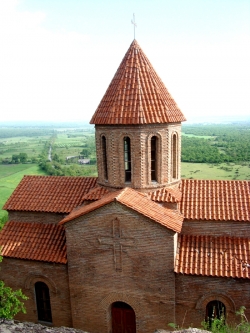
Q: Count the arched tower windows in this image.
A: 4